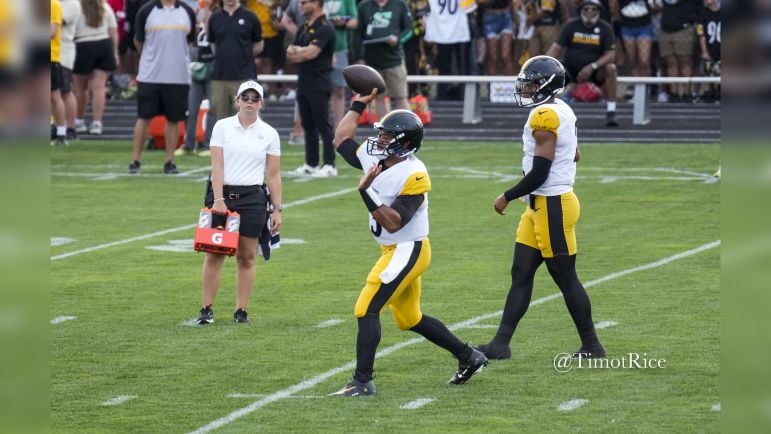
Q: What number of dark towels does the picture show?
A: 1